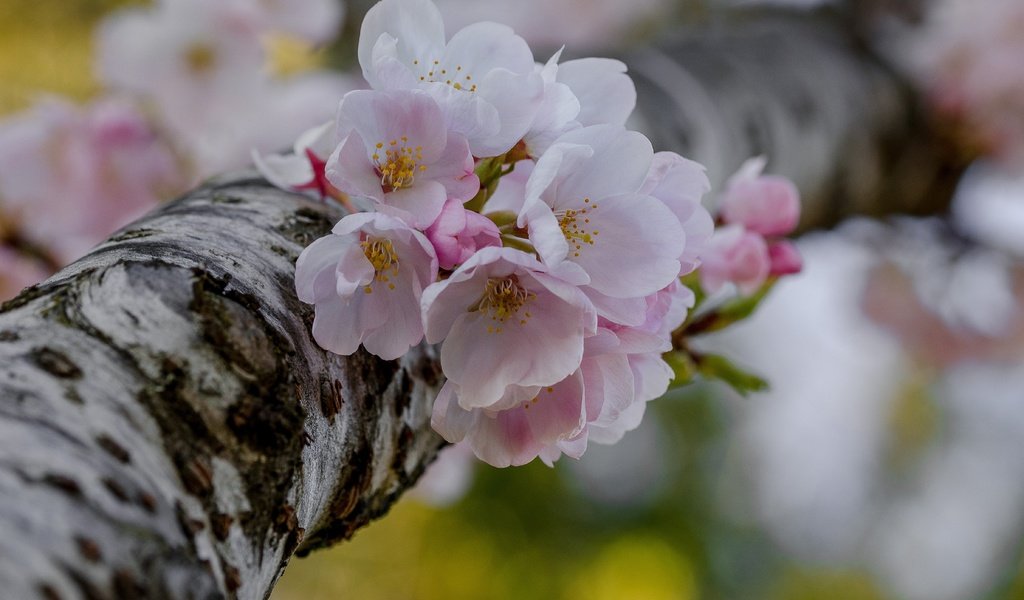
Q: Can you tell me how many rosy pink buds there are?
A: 4